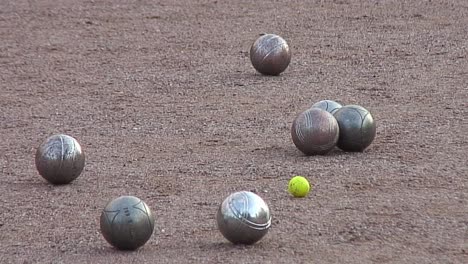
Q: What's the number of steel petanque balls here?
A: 7